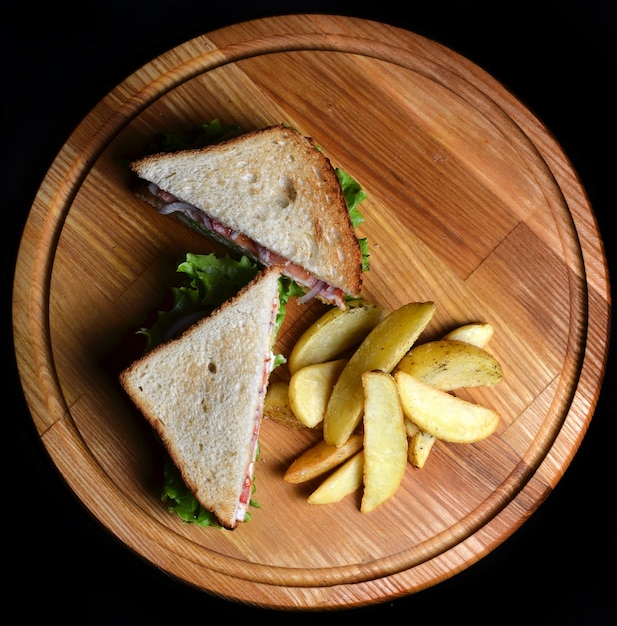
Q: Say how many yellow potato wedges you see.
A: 11